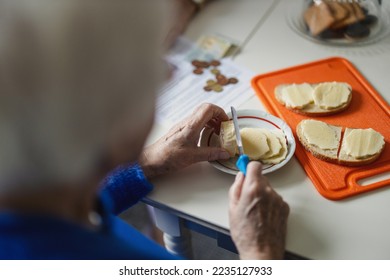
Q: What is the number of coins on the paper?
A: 11